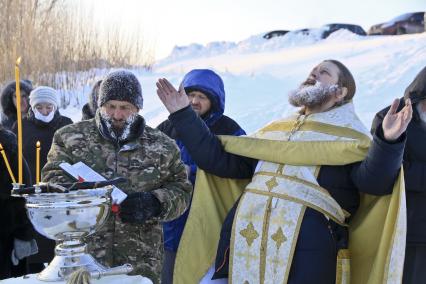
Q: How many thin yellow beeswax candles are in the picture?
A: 3